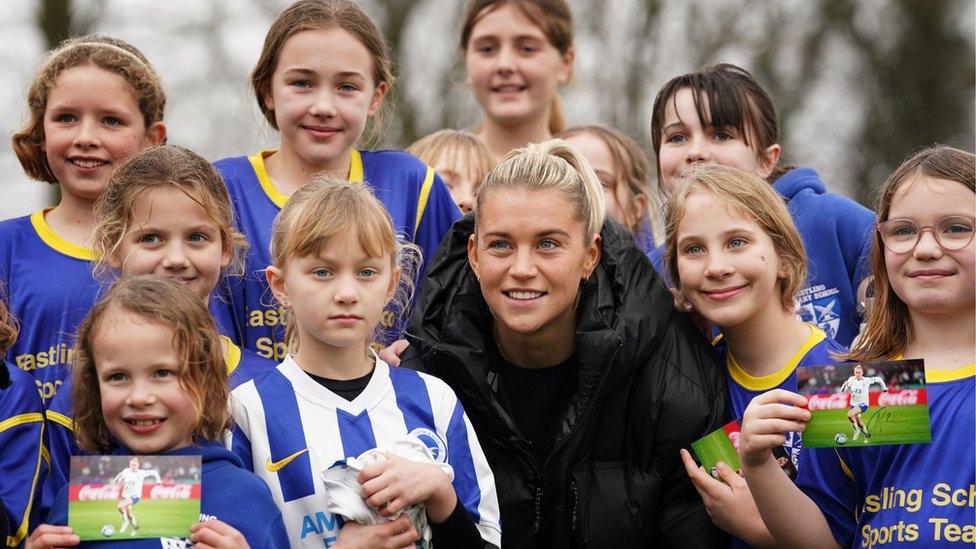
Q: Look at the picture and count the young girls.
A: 11